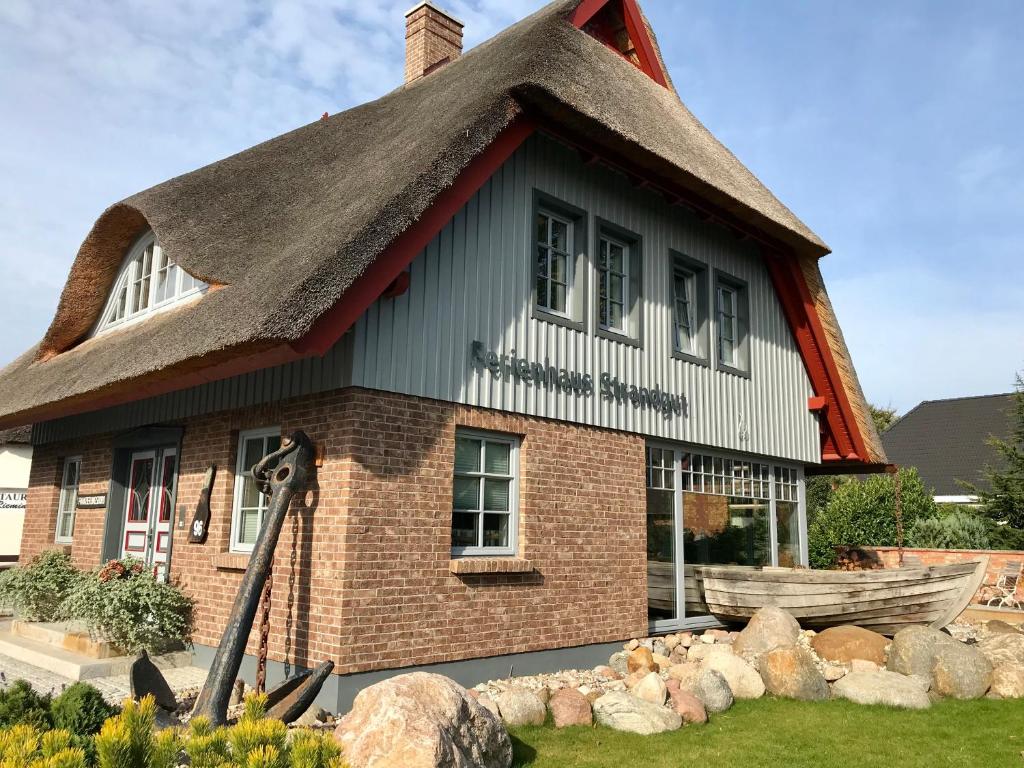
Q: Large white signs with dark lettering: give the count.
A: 1